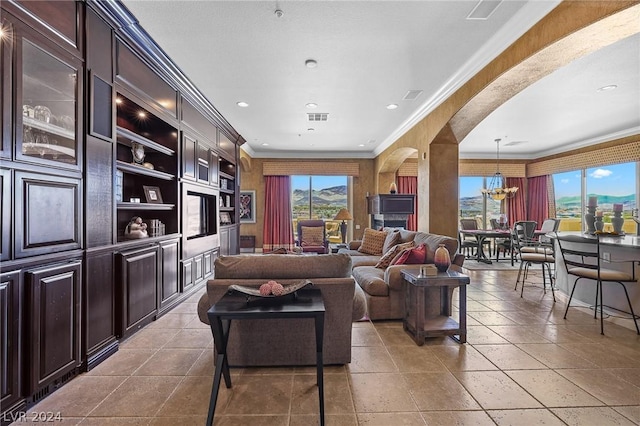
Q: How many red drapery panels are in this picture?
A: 4